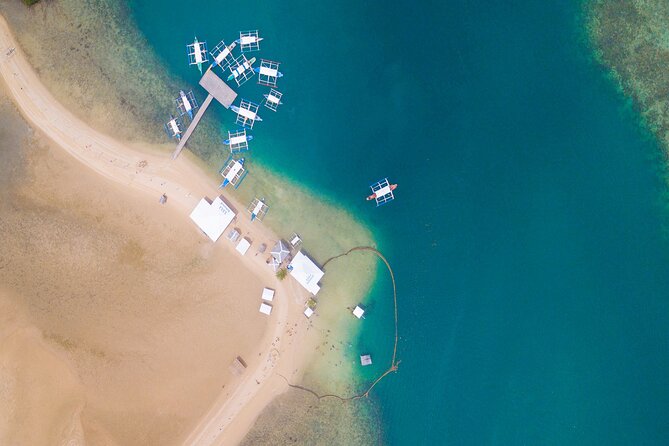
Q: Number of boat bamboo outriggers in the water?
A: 14